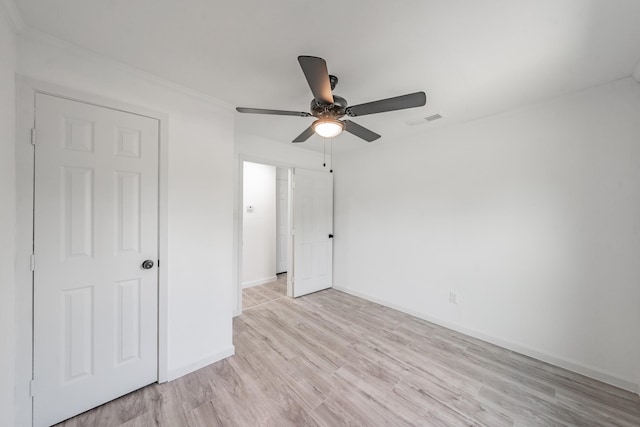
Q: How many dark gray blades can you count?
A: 5